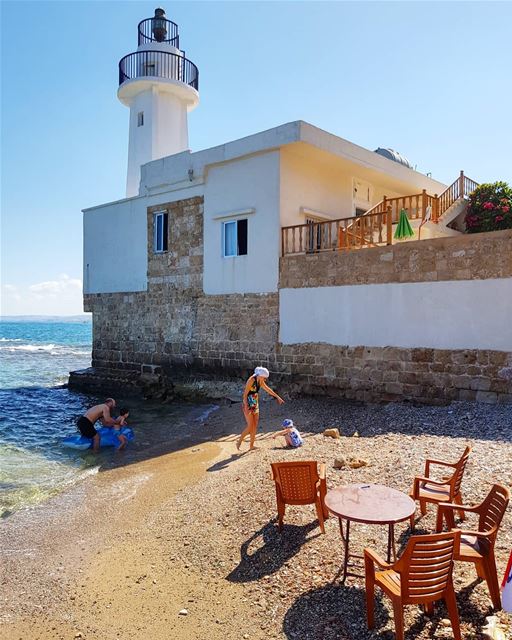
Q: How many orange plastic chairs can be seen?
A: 4